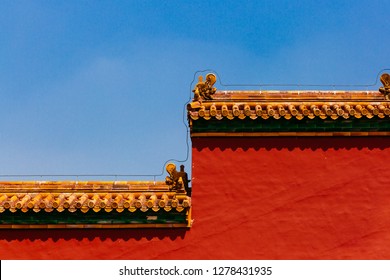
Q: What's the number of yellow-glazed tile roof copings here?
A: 2